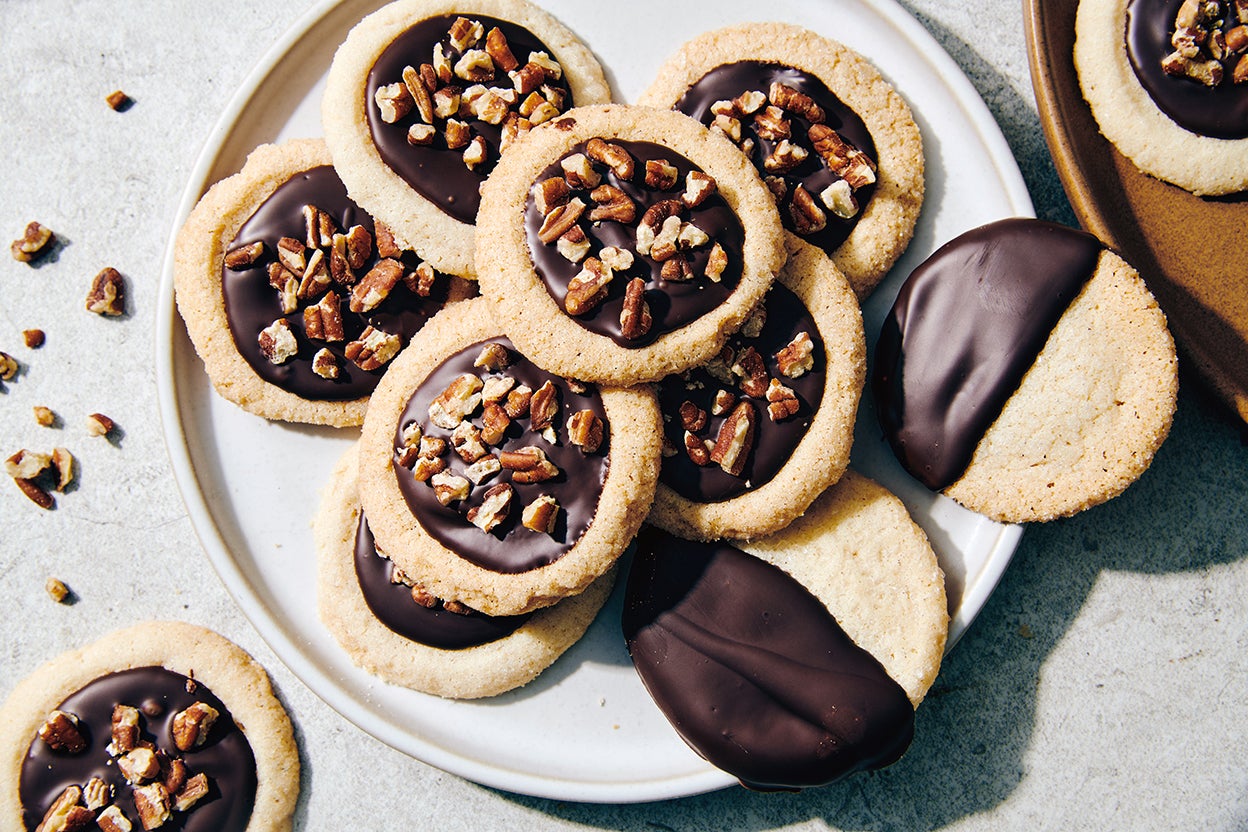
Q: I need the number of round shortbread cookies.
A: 11